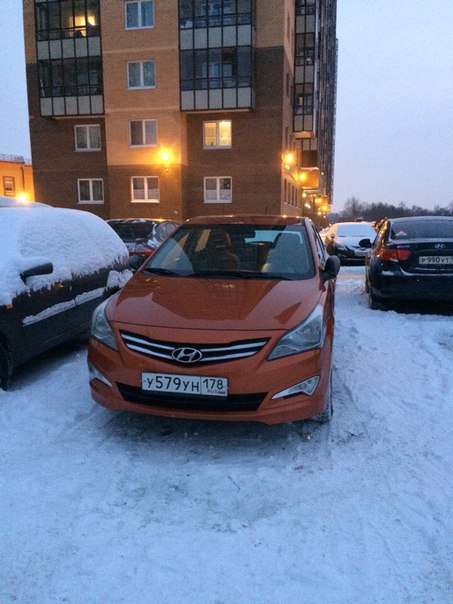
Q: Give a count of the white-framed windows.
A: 8